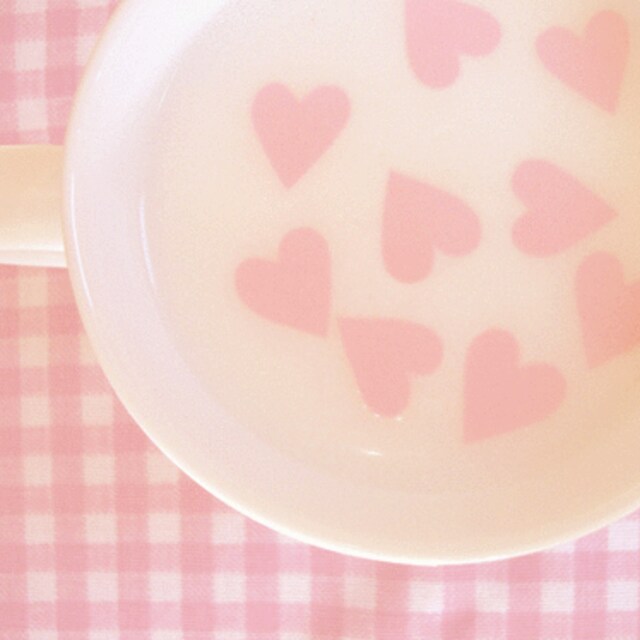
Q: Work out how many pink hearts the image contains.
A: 9